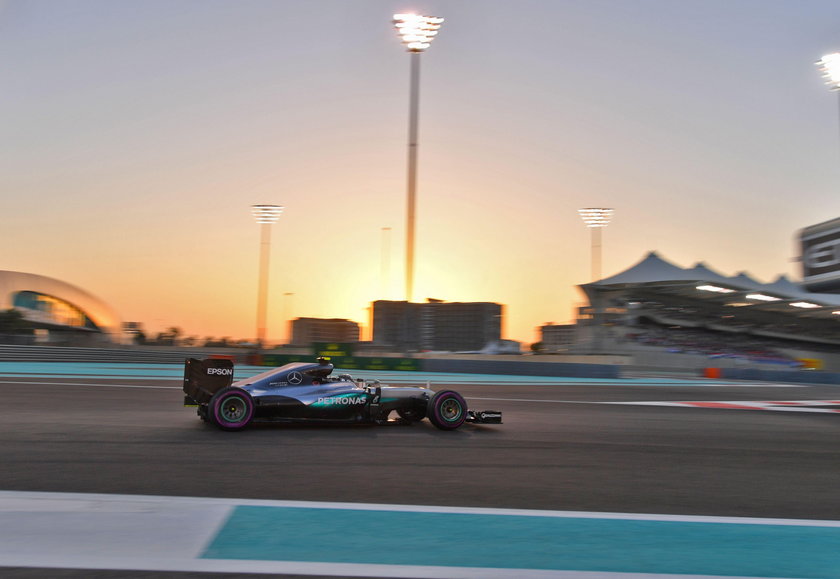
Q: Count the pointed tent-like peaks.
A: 4